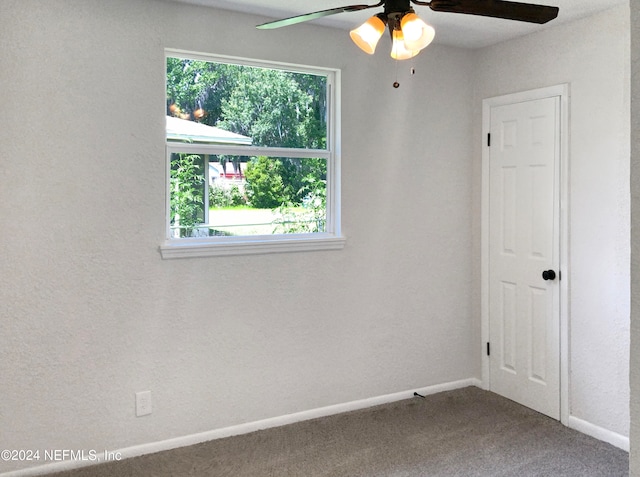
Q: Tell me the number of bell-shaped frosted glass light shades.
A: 3